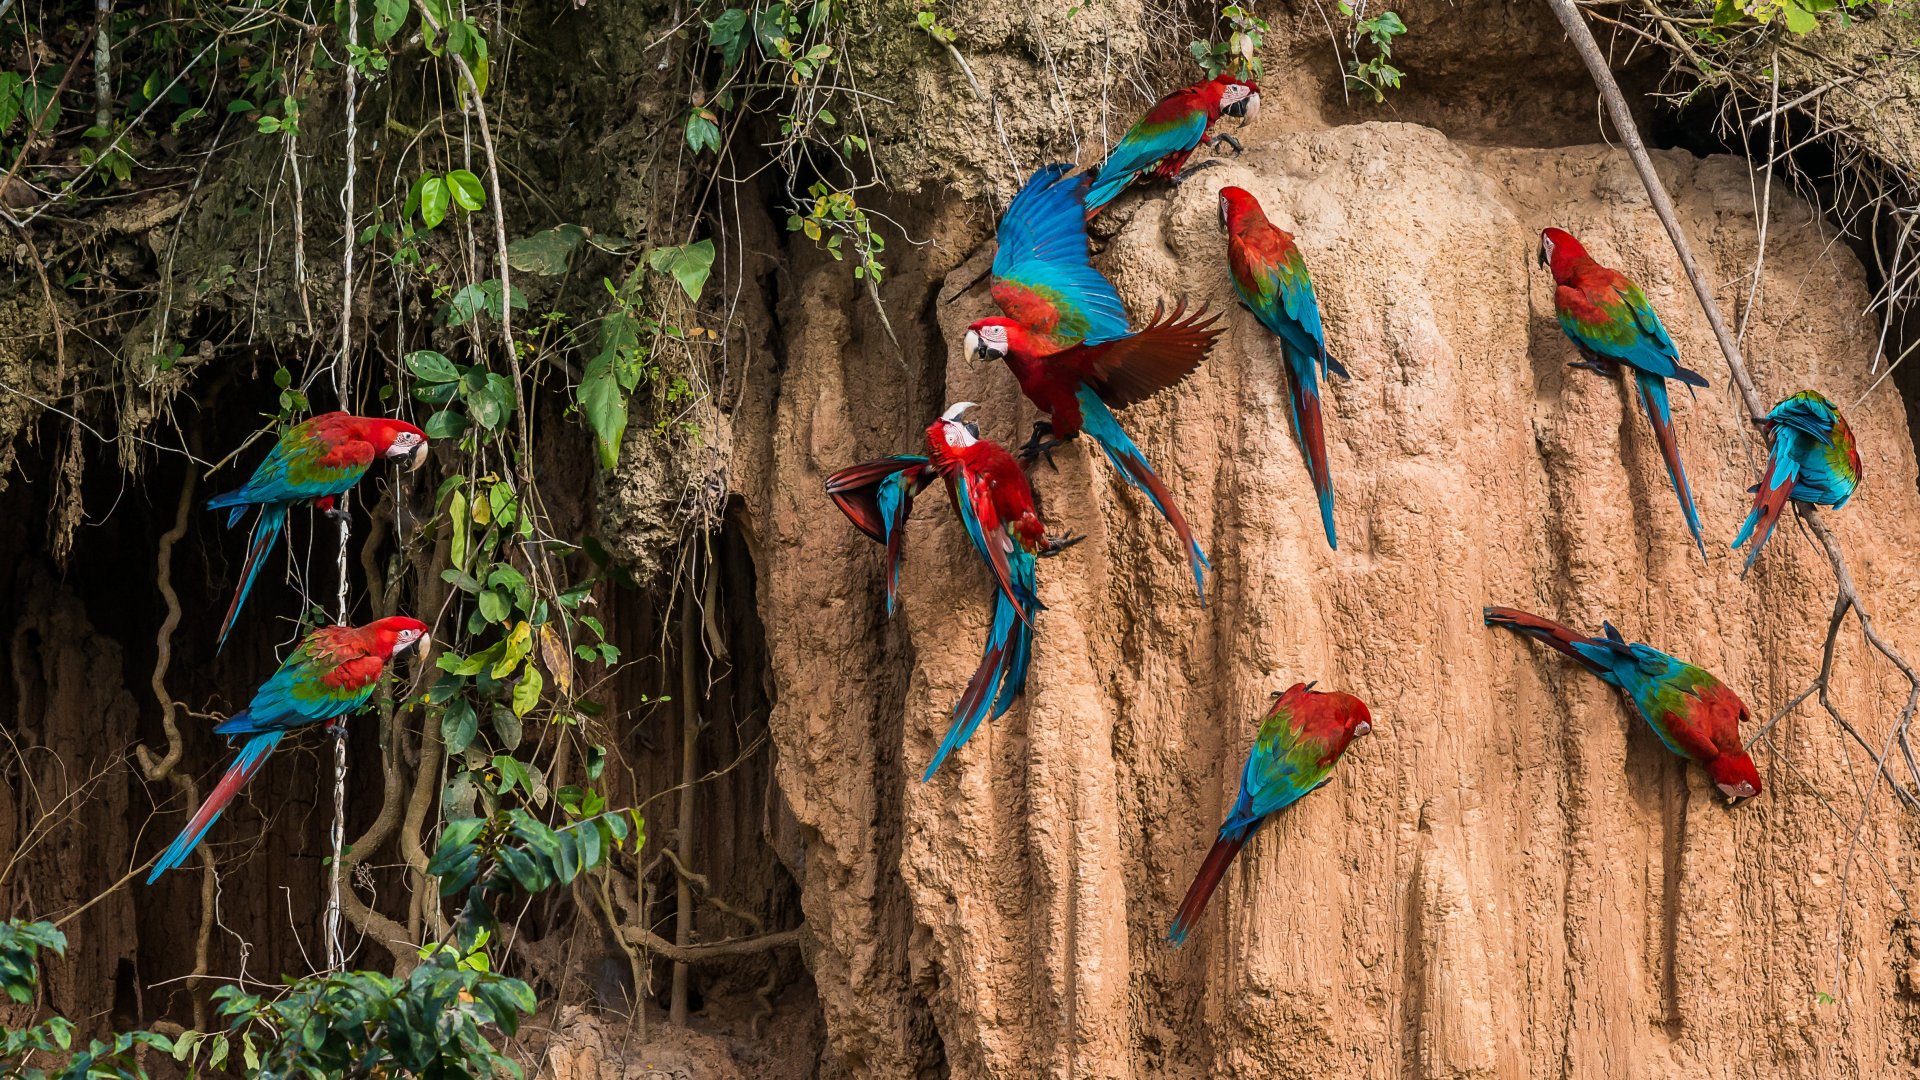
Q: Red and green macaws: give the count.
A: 10